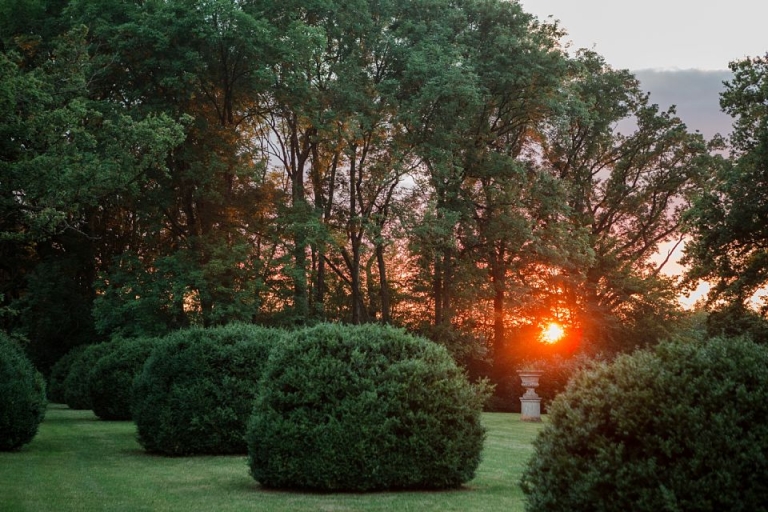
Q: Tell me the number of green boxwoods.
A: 7